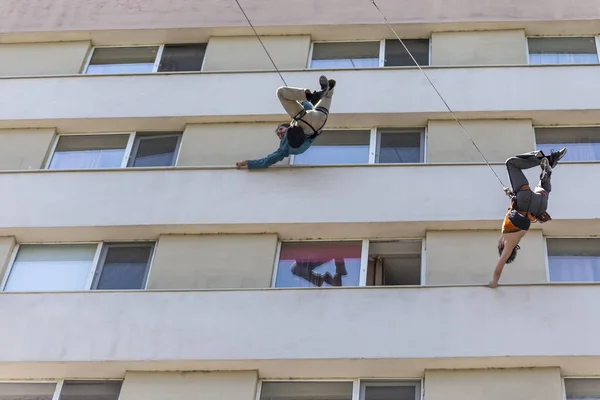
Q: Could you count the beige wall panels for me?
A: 11